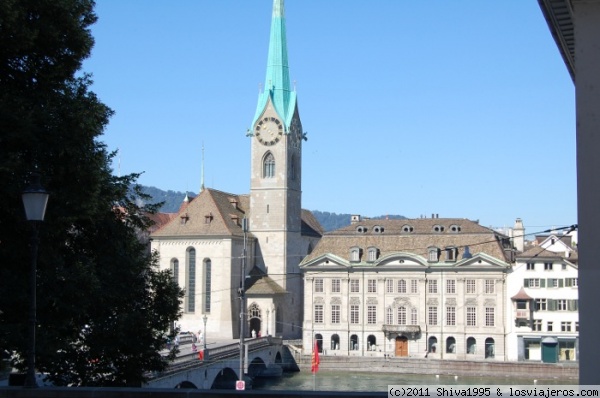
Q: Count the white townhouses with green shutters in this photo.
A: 1